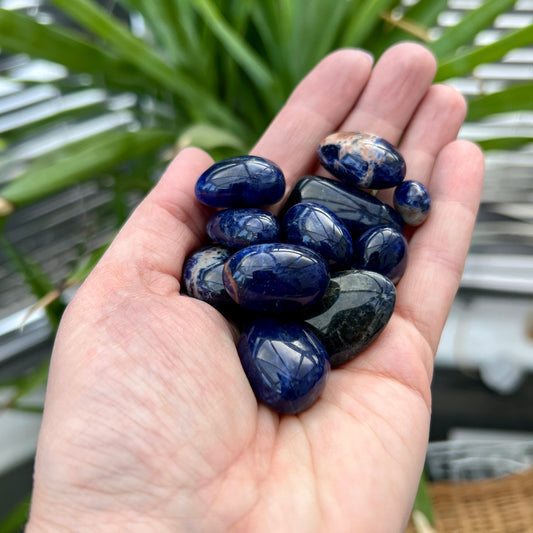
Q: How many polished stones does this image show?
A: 11